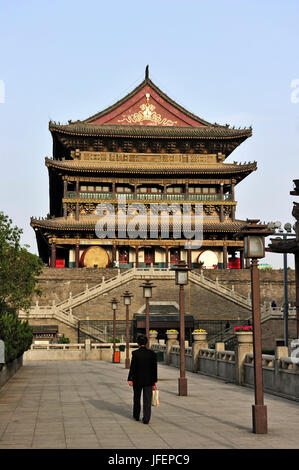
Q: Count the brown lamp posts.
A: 5